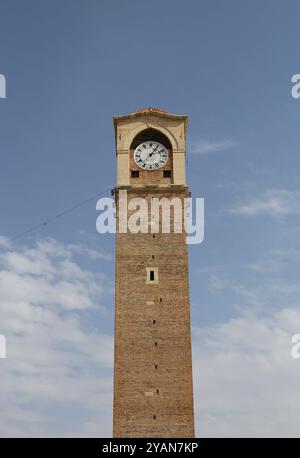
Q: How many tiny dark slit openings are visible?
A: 8